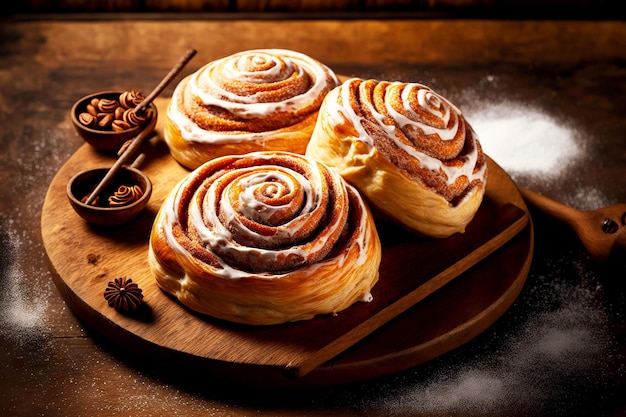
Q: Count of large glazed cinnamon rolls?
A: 3